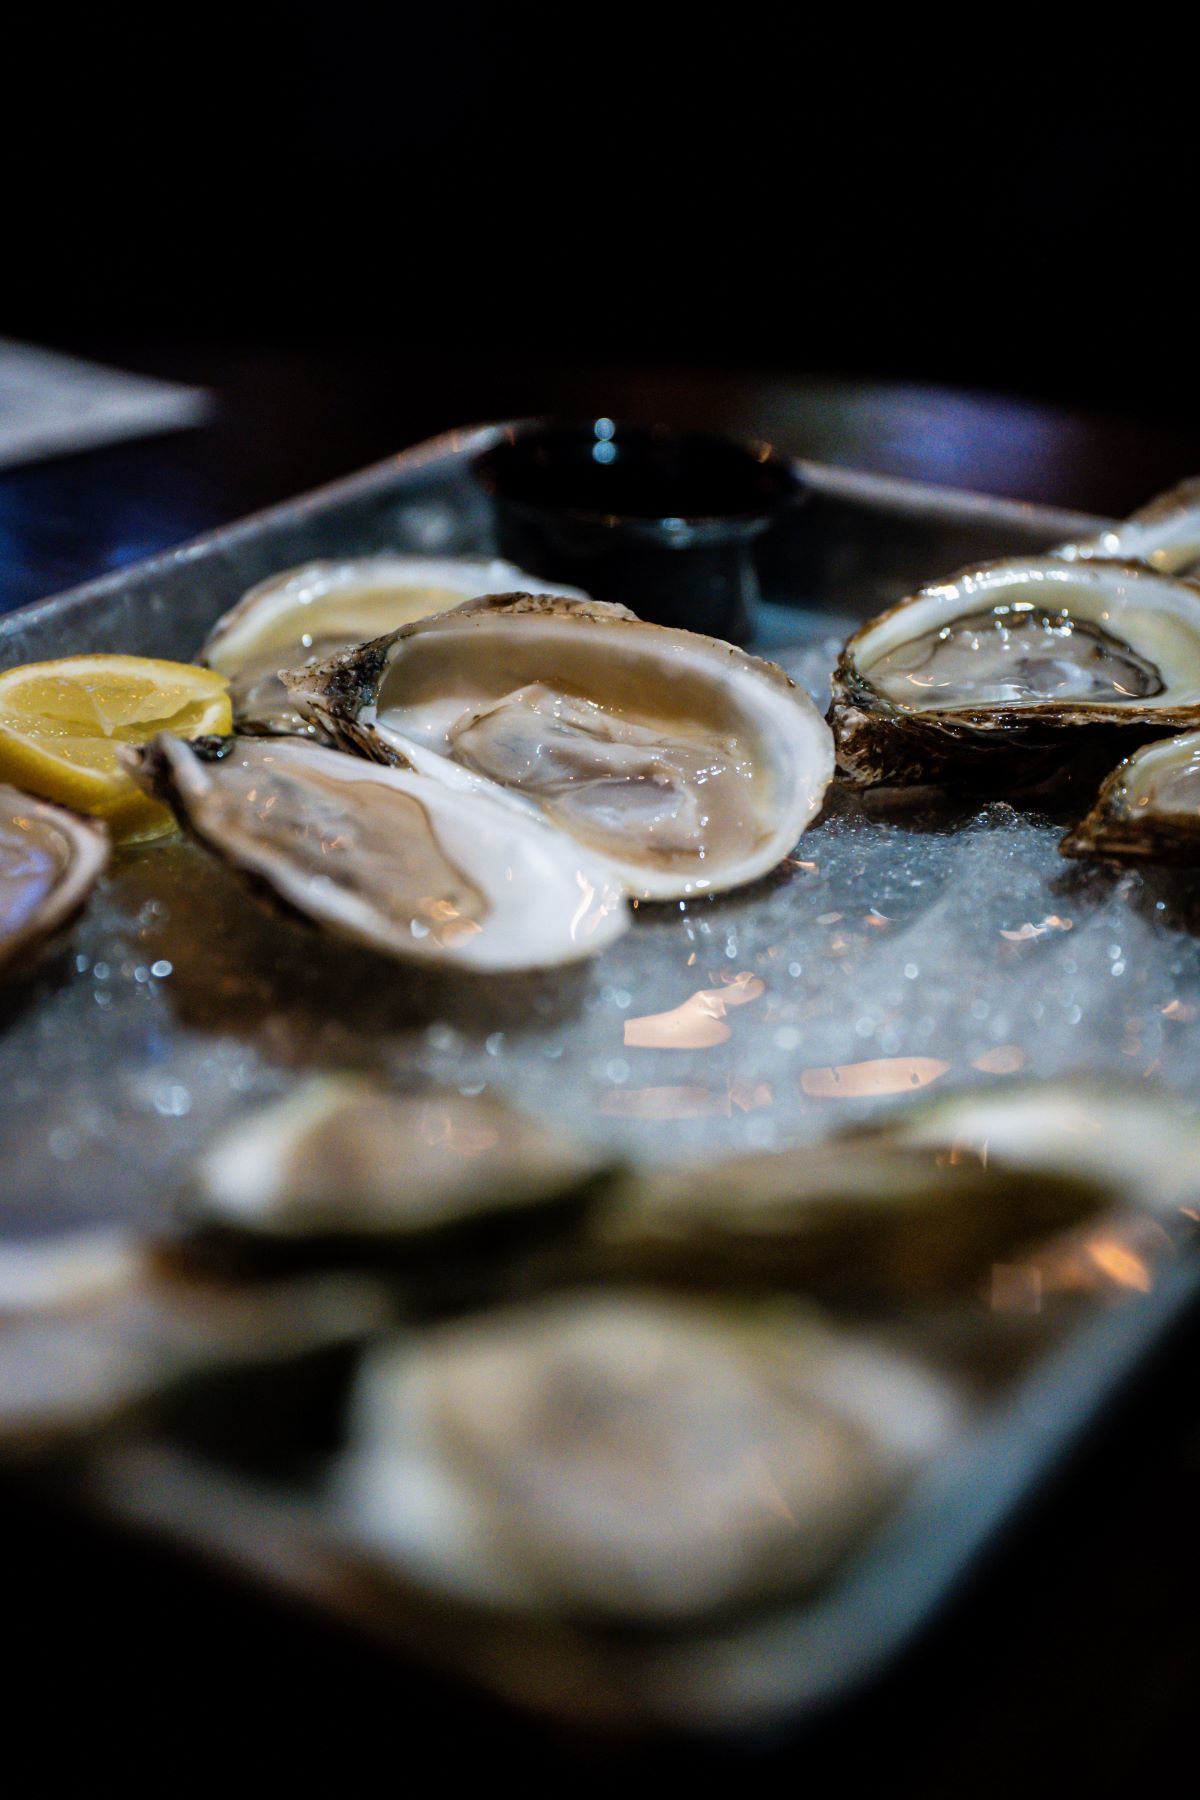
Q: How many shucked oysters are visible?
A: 11